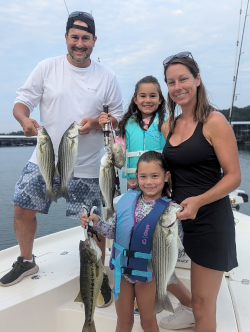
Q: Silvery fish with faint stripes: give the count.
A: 4